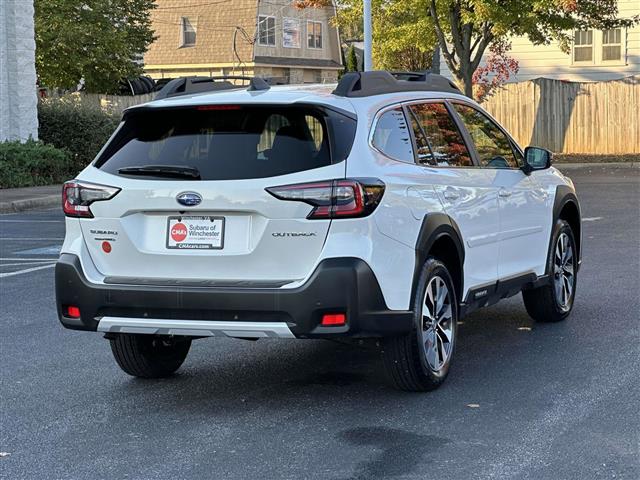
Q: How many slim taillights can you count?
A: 2